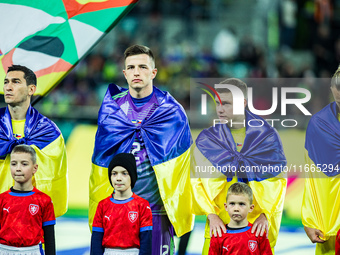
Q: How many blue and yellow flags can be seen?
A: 4